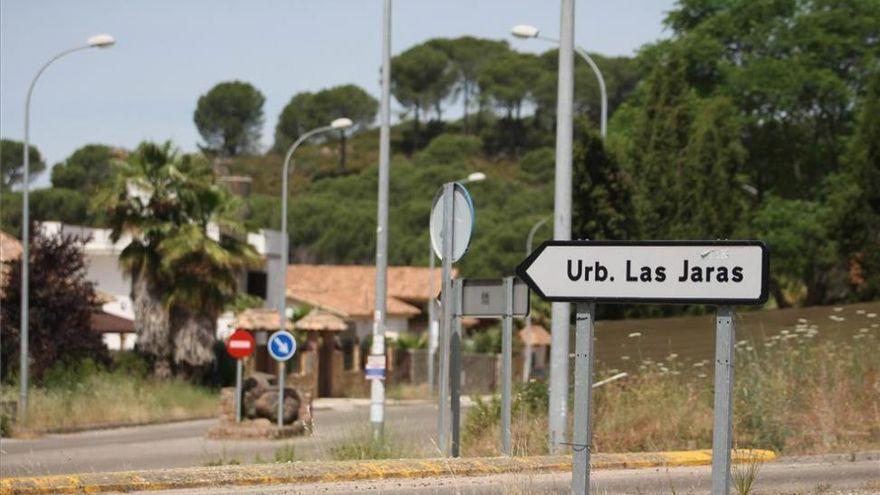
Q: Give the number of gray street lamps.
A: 5